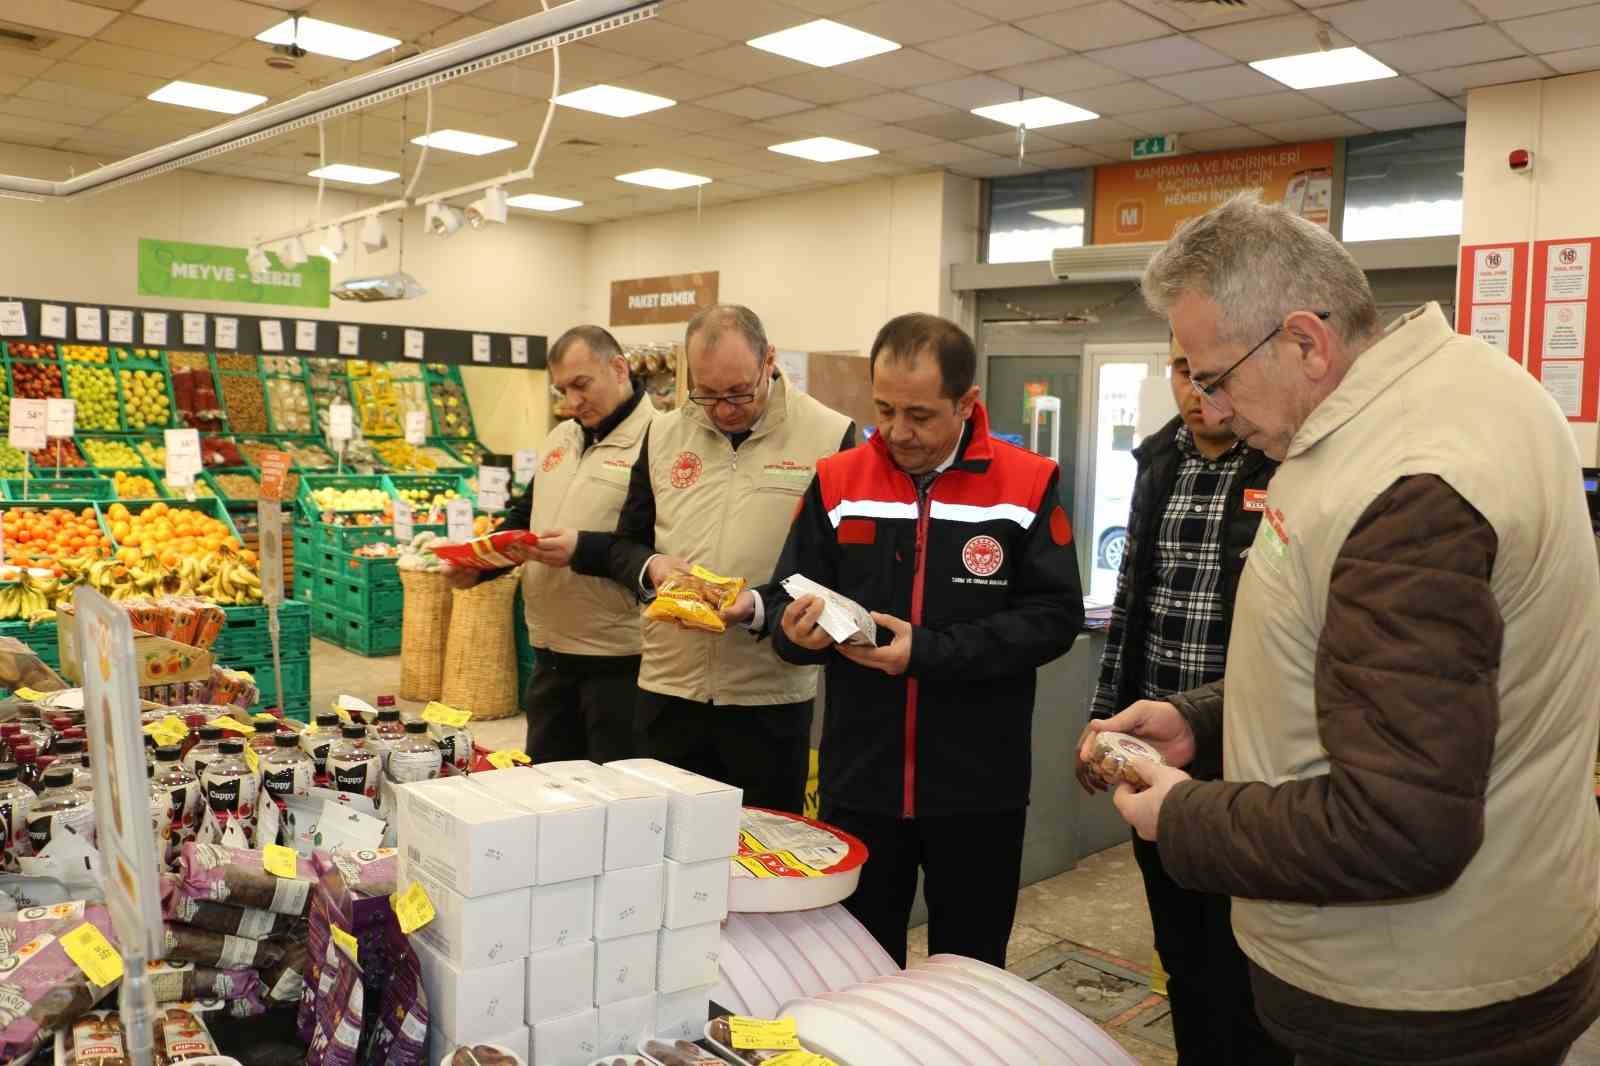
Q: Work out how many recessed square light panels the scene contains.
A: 11